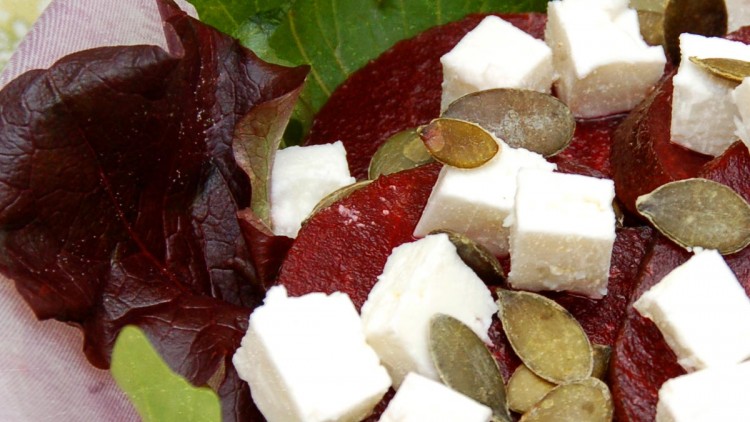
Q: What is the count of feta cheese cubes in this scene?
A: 12